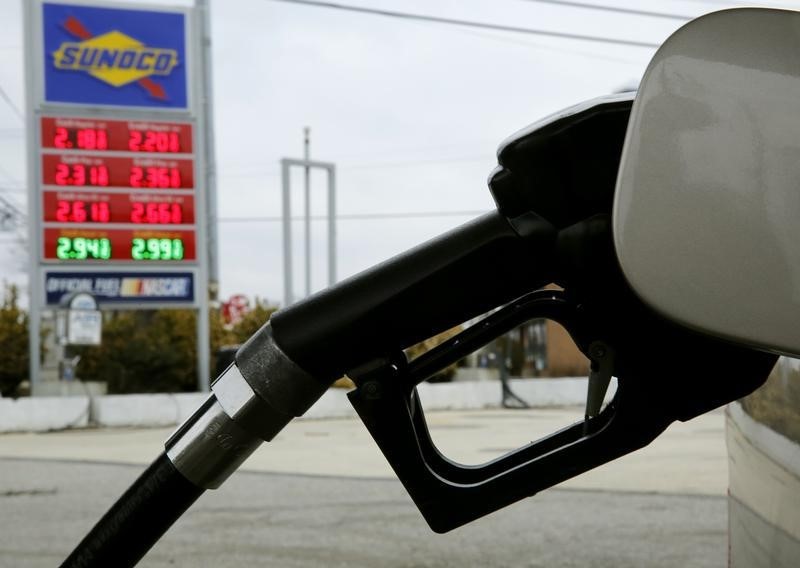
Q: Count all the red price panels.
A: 4